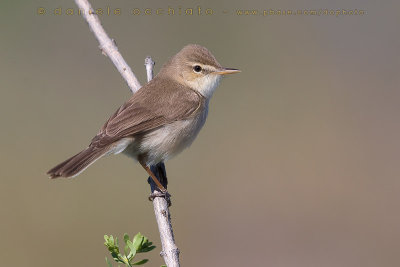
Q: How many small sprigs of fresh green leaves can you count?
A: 1